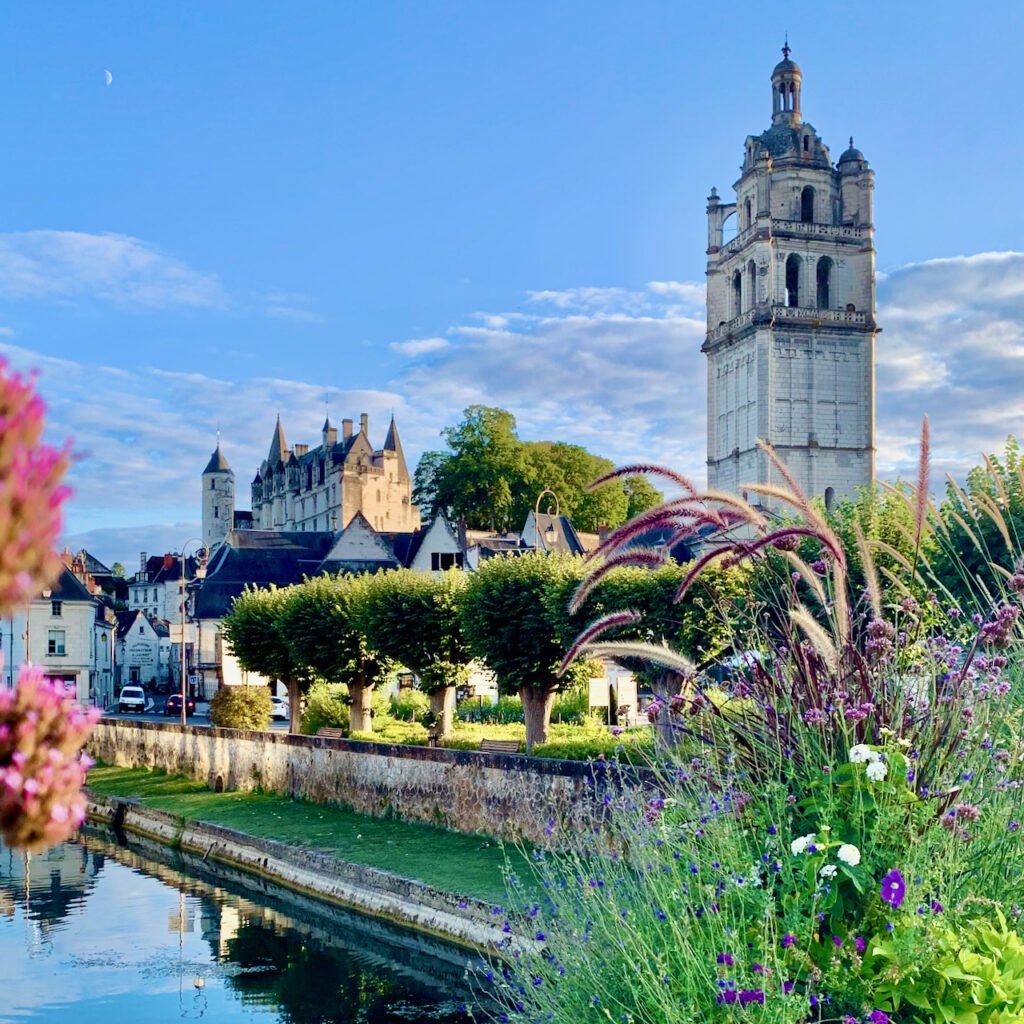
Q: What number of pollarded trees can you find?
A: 5